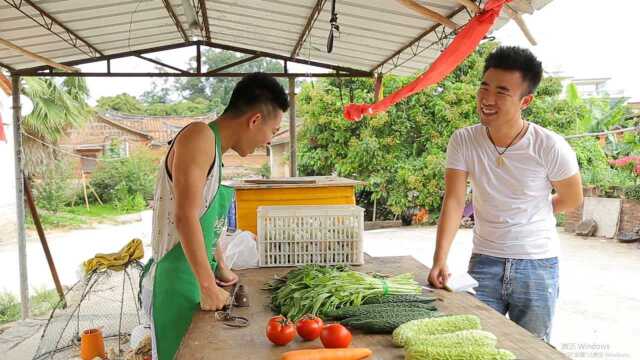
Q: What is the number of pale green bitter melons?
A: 3